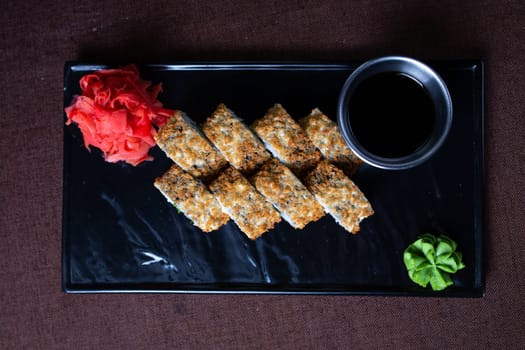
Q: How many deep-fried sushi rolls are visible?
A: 8